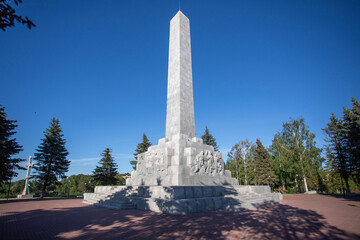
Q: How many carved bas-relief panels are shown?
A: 2